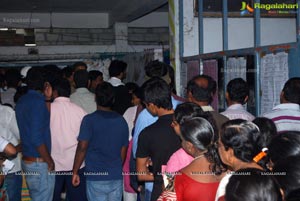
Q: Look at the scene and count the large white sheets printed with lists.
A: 2